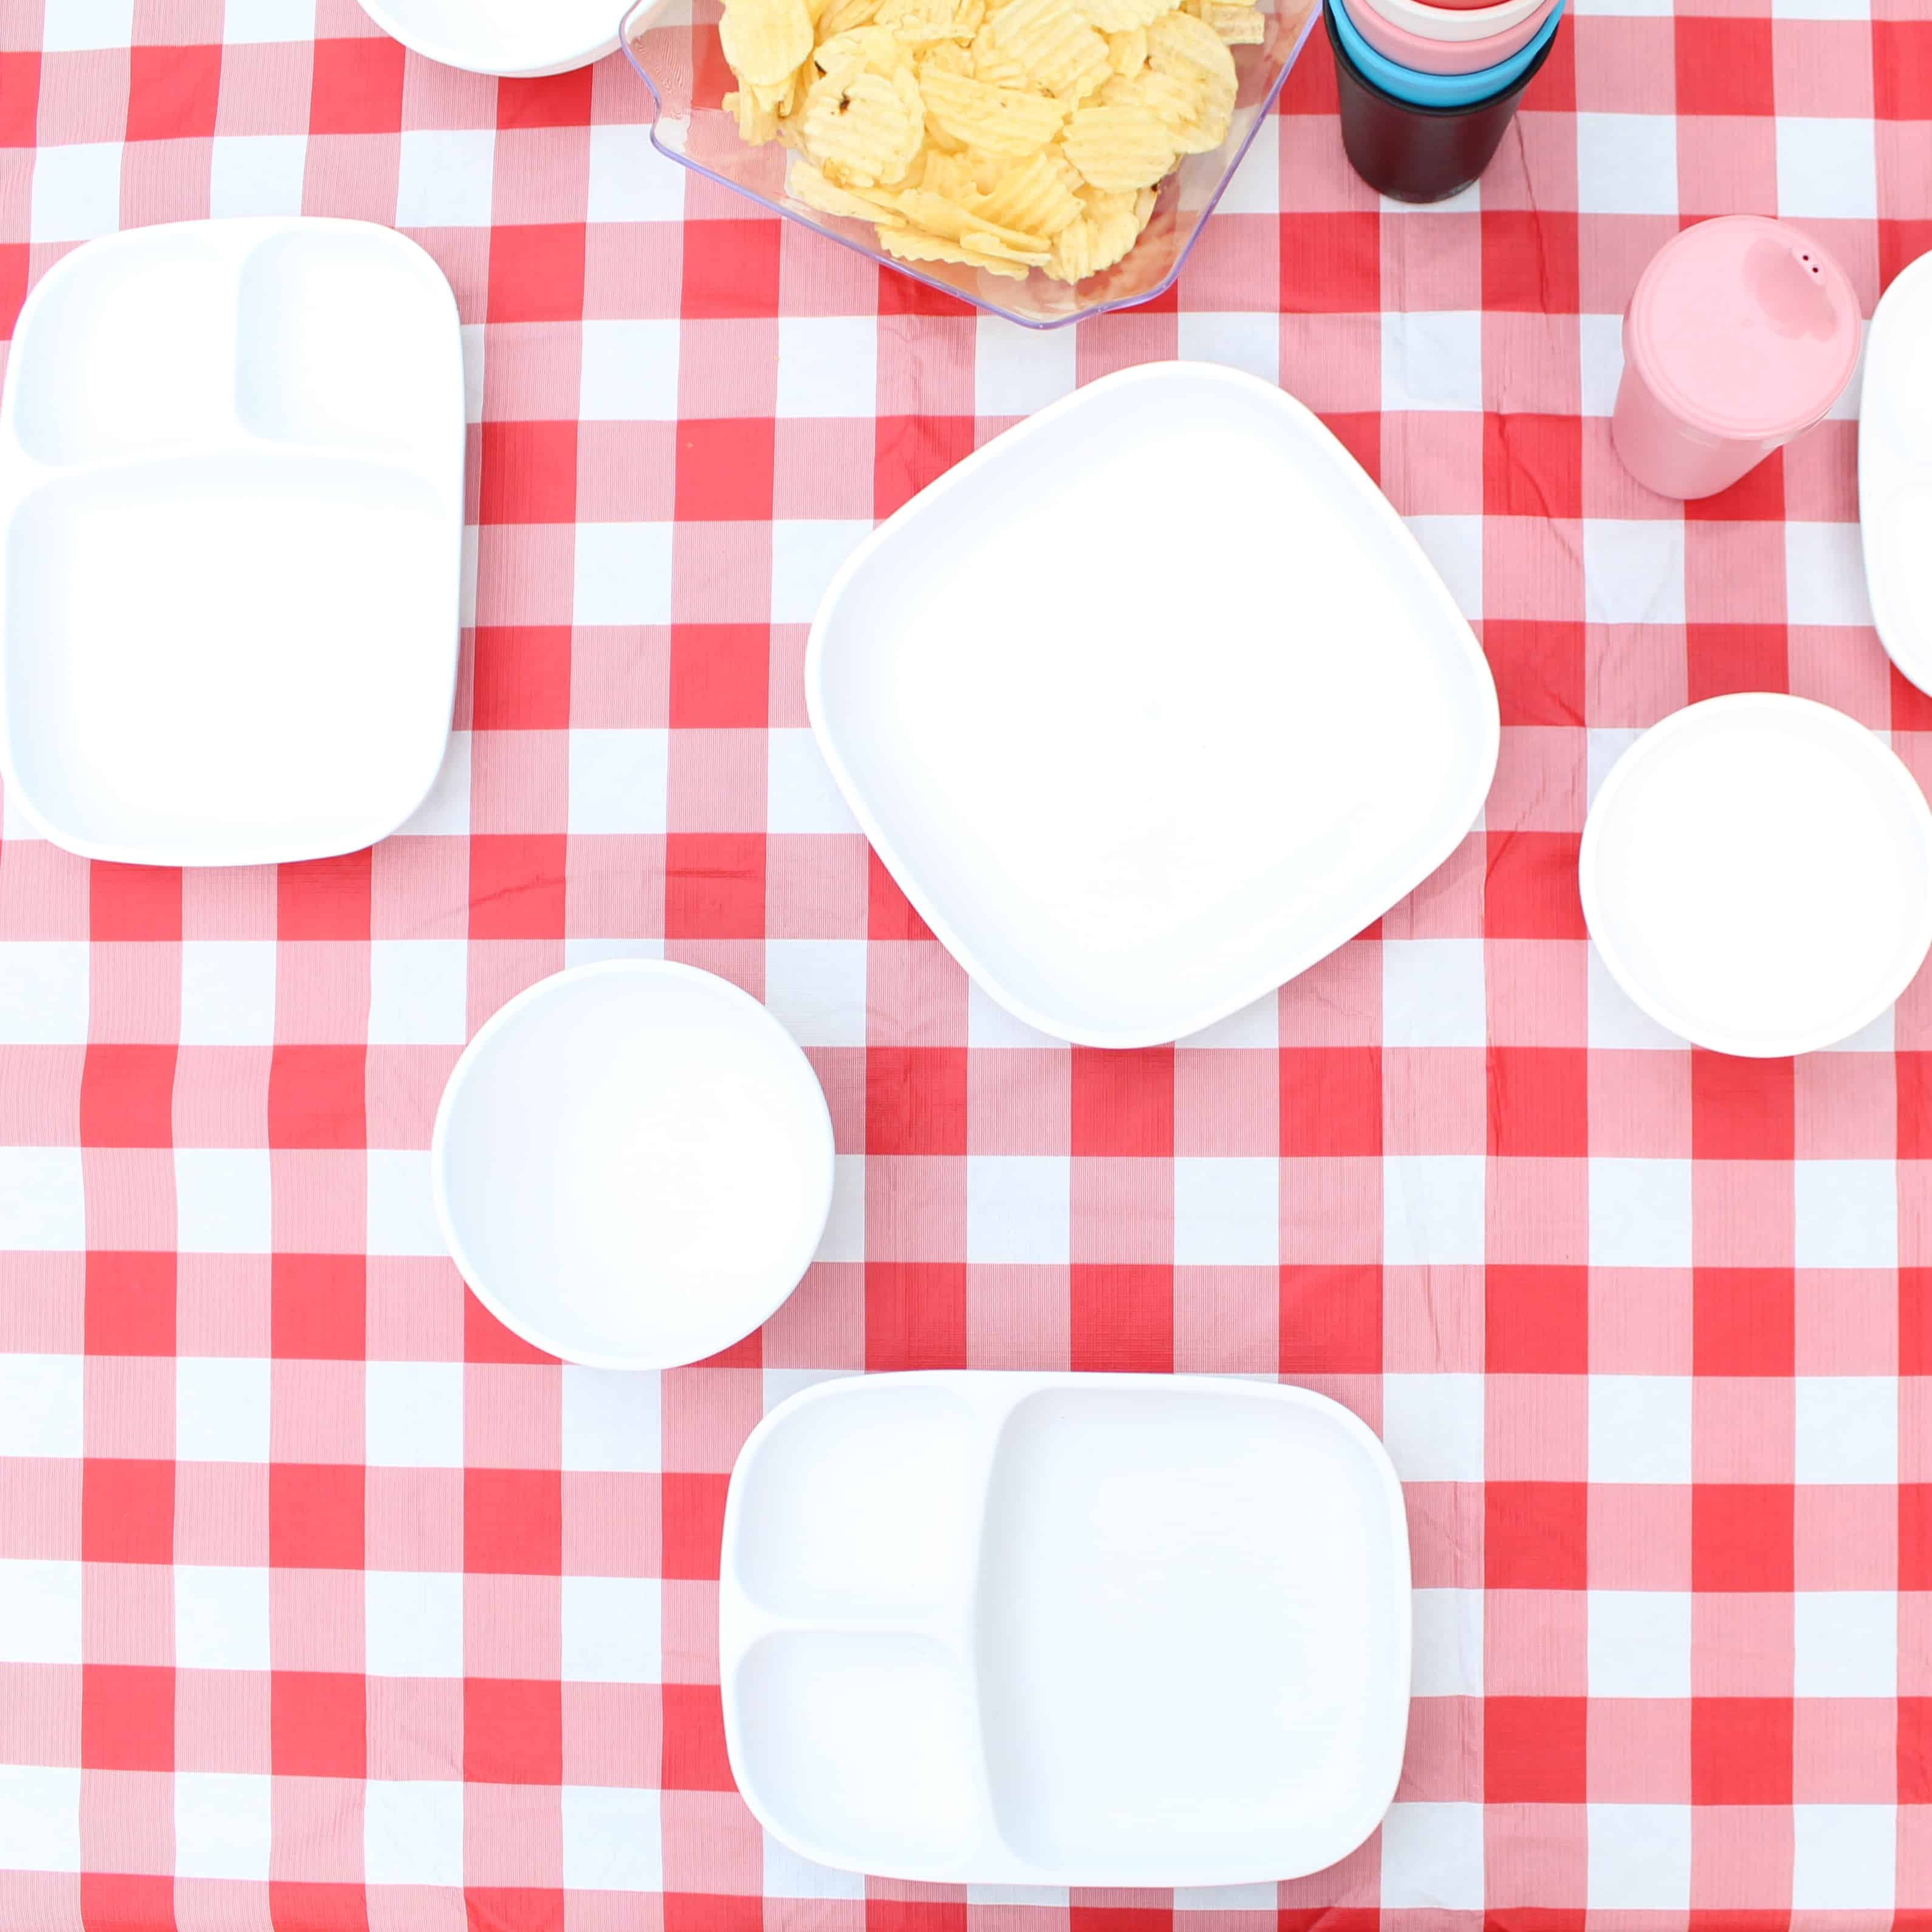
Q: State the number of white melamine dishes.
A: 7